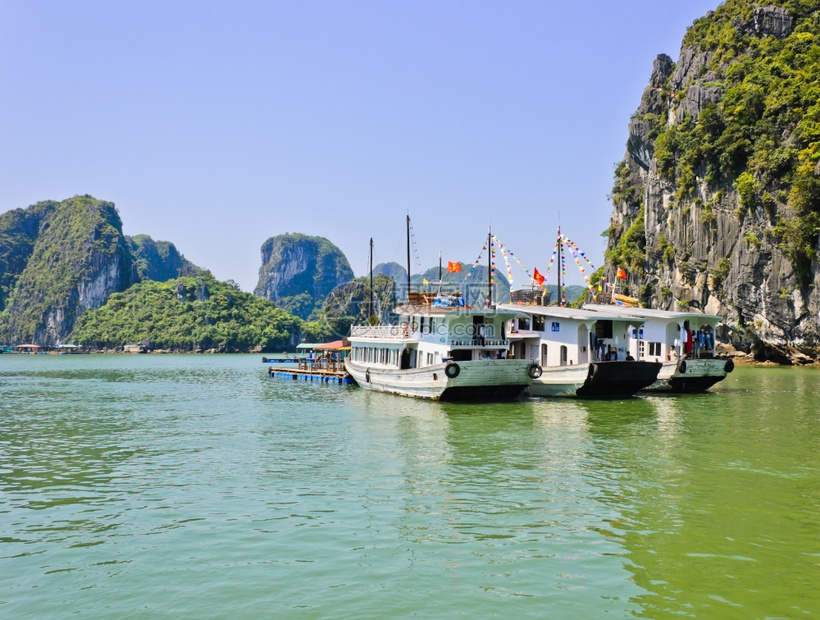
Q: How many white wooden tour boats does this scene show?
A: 3